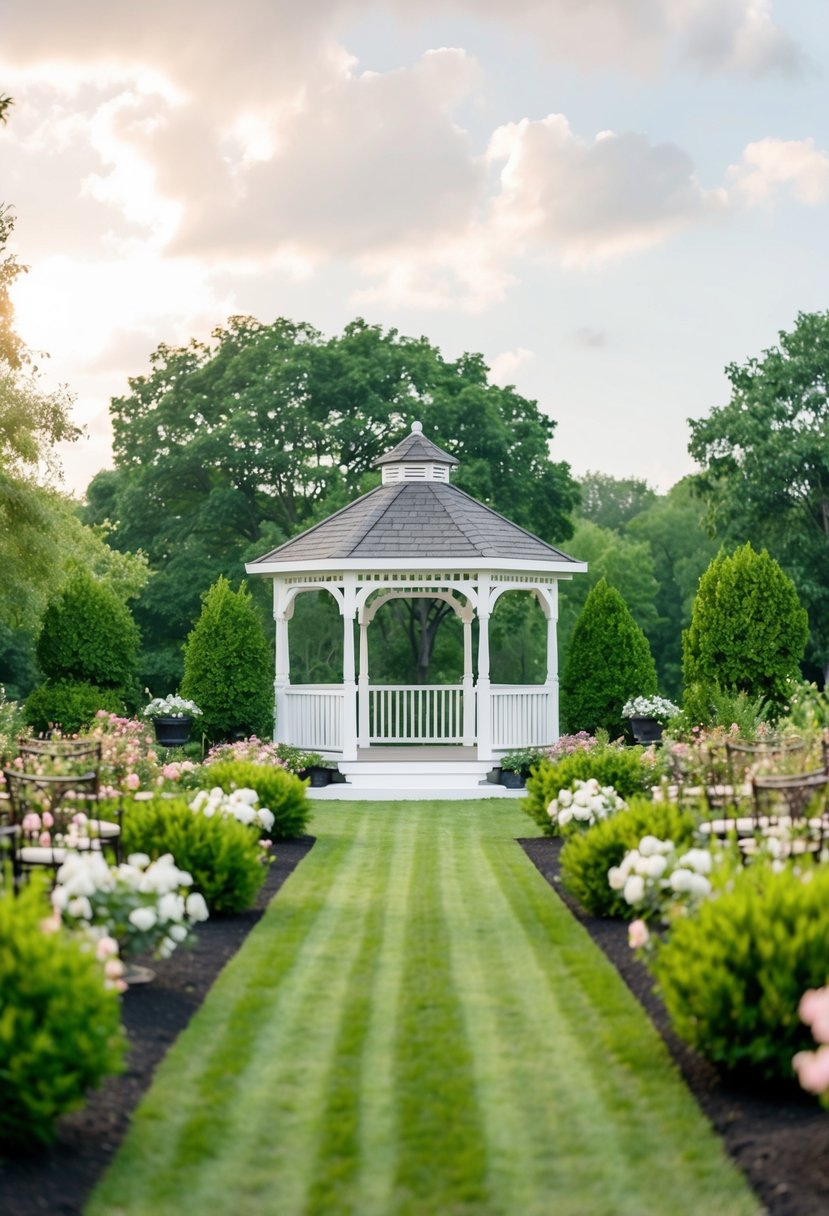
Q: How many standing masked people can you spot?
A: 0